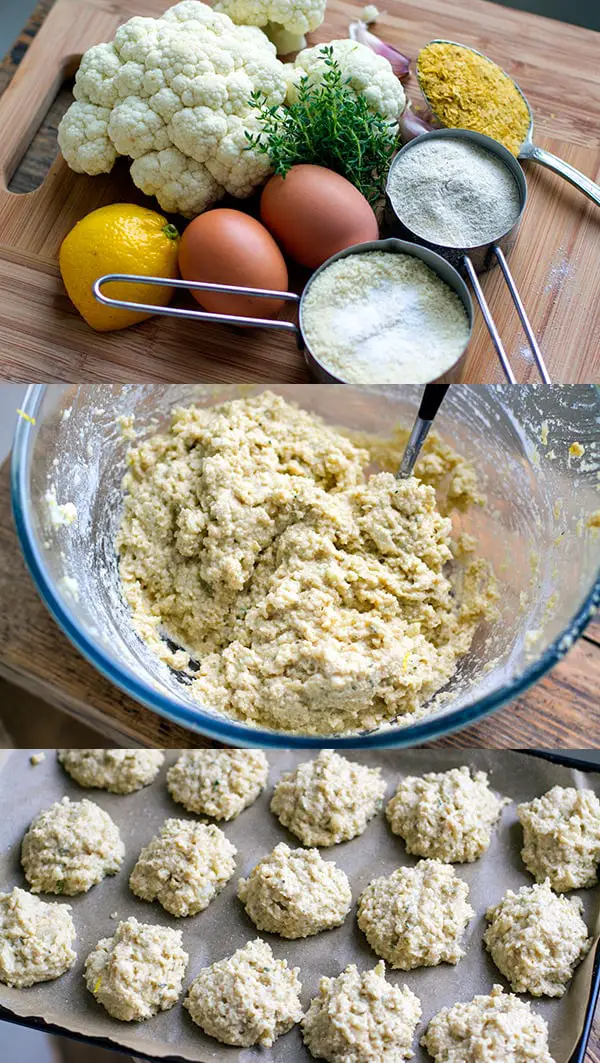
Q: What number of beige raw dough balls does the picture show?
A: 15